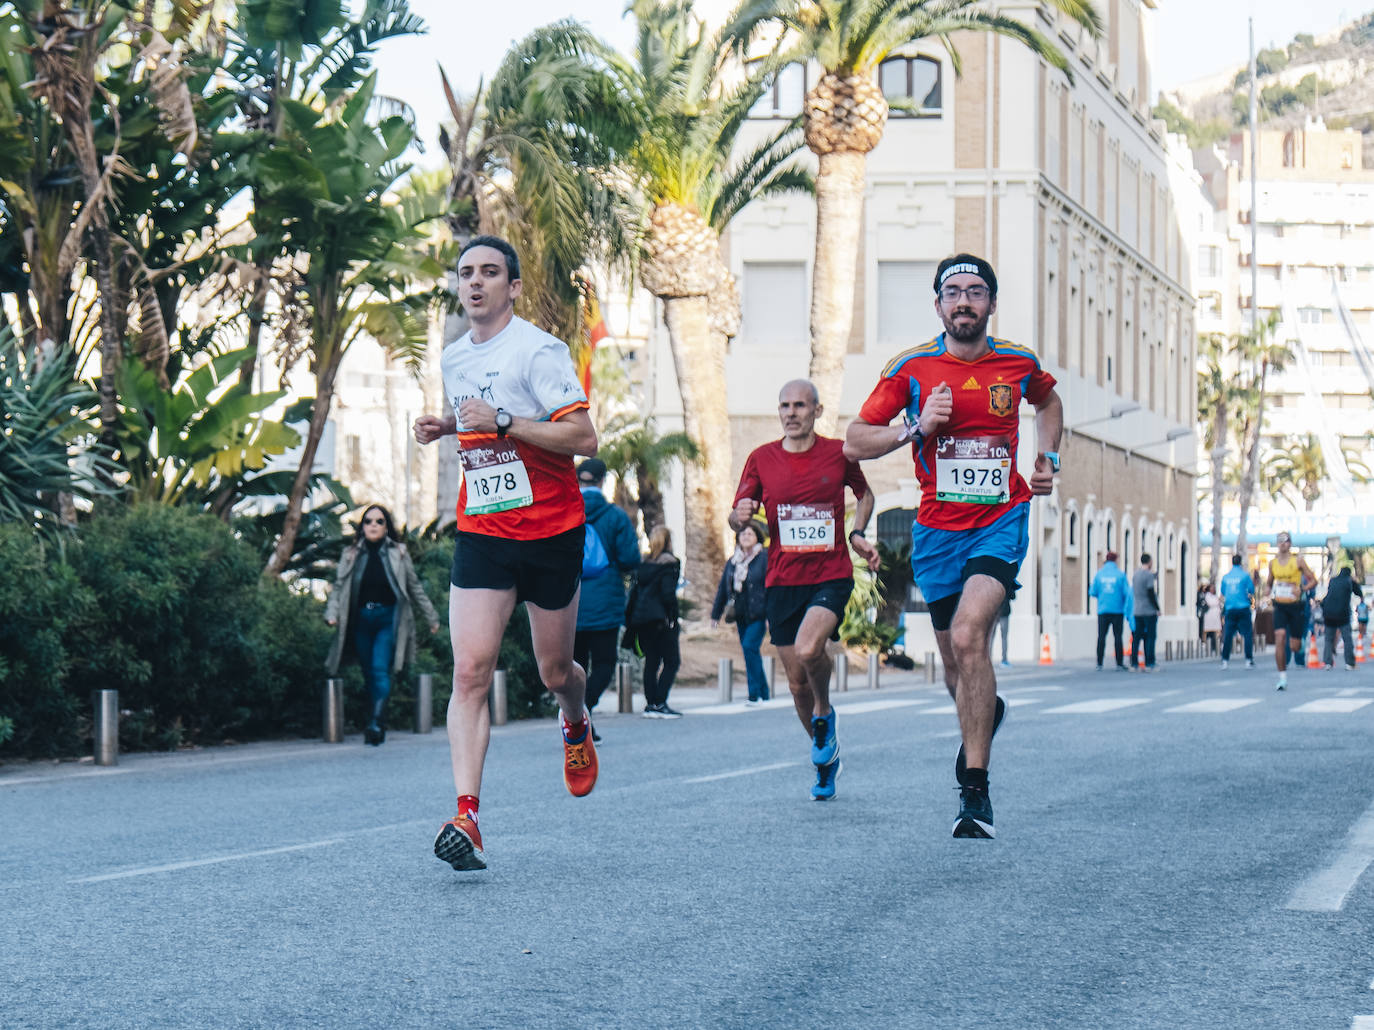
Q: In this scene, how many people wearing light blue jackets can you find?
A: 2